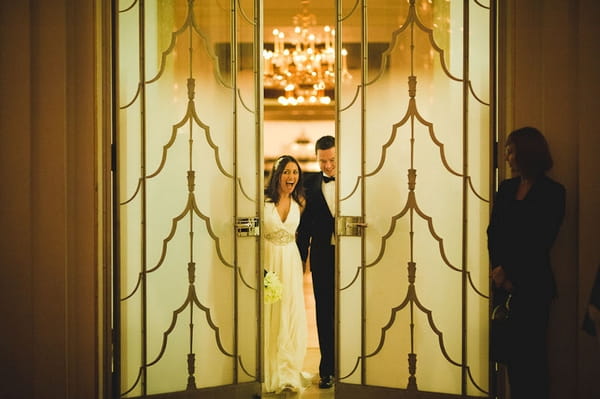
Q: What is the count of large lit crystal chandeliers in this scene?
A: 1